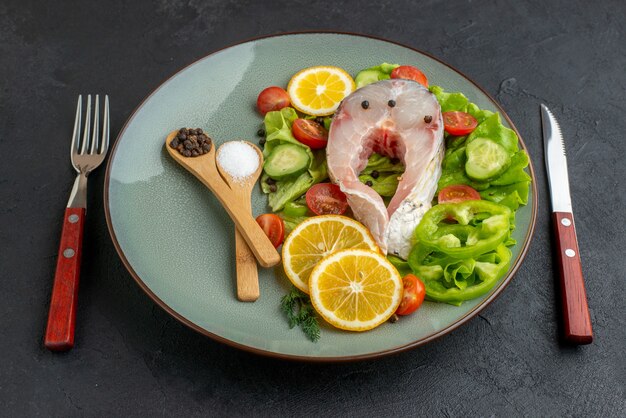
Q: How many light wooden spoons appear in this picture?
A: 2